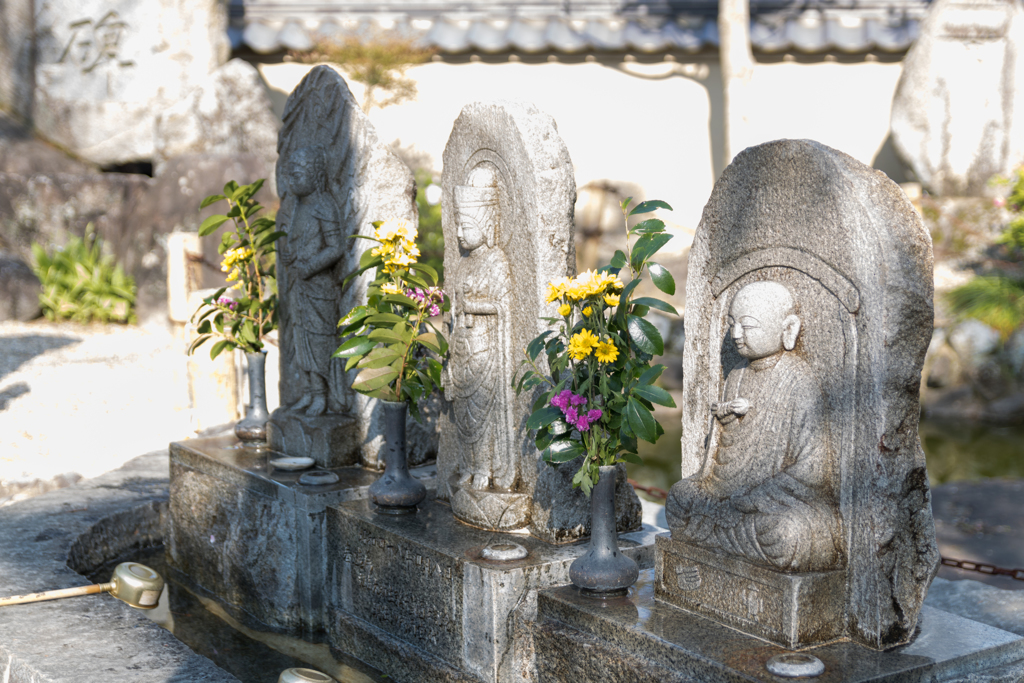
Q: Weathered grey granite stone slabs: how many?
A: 3